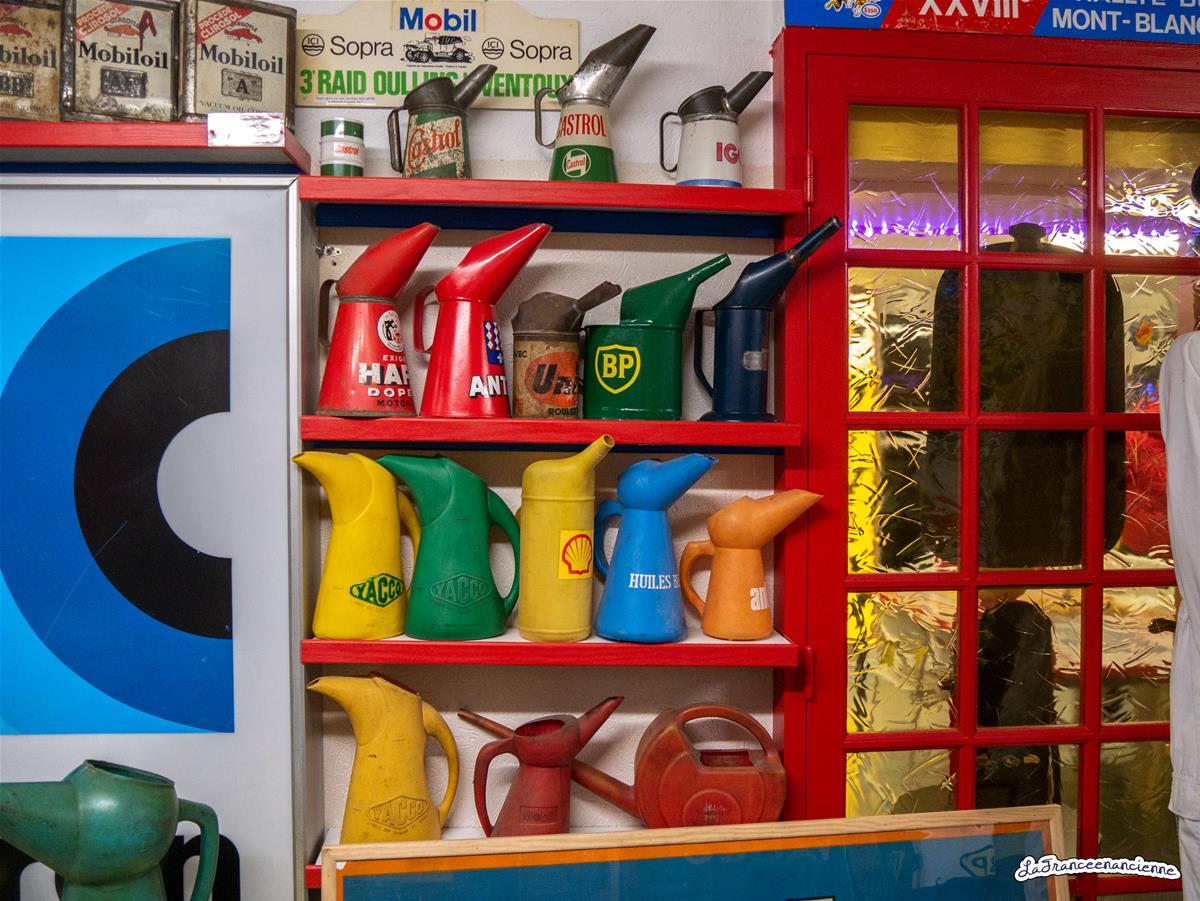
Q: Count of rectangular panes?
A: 15